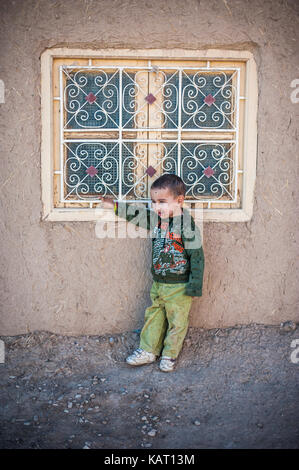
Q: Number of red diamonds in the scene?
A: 6